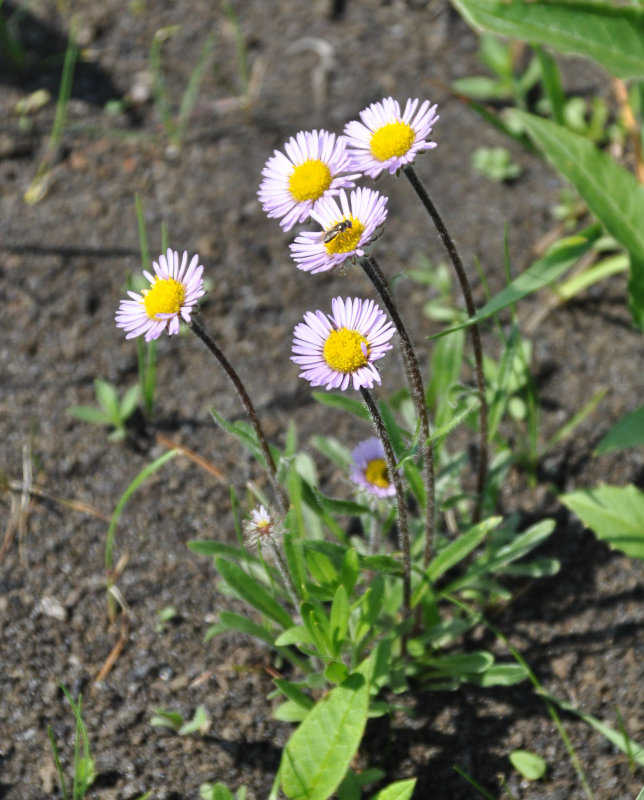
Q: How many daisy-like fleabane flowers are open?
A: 6